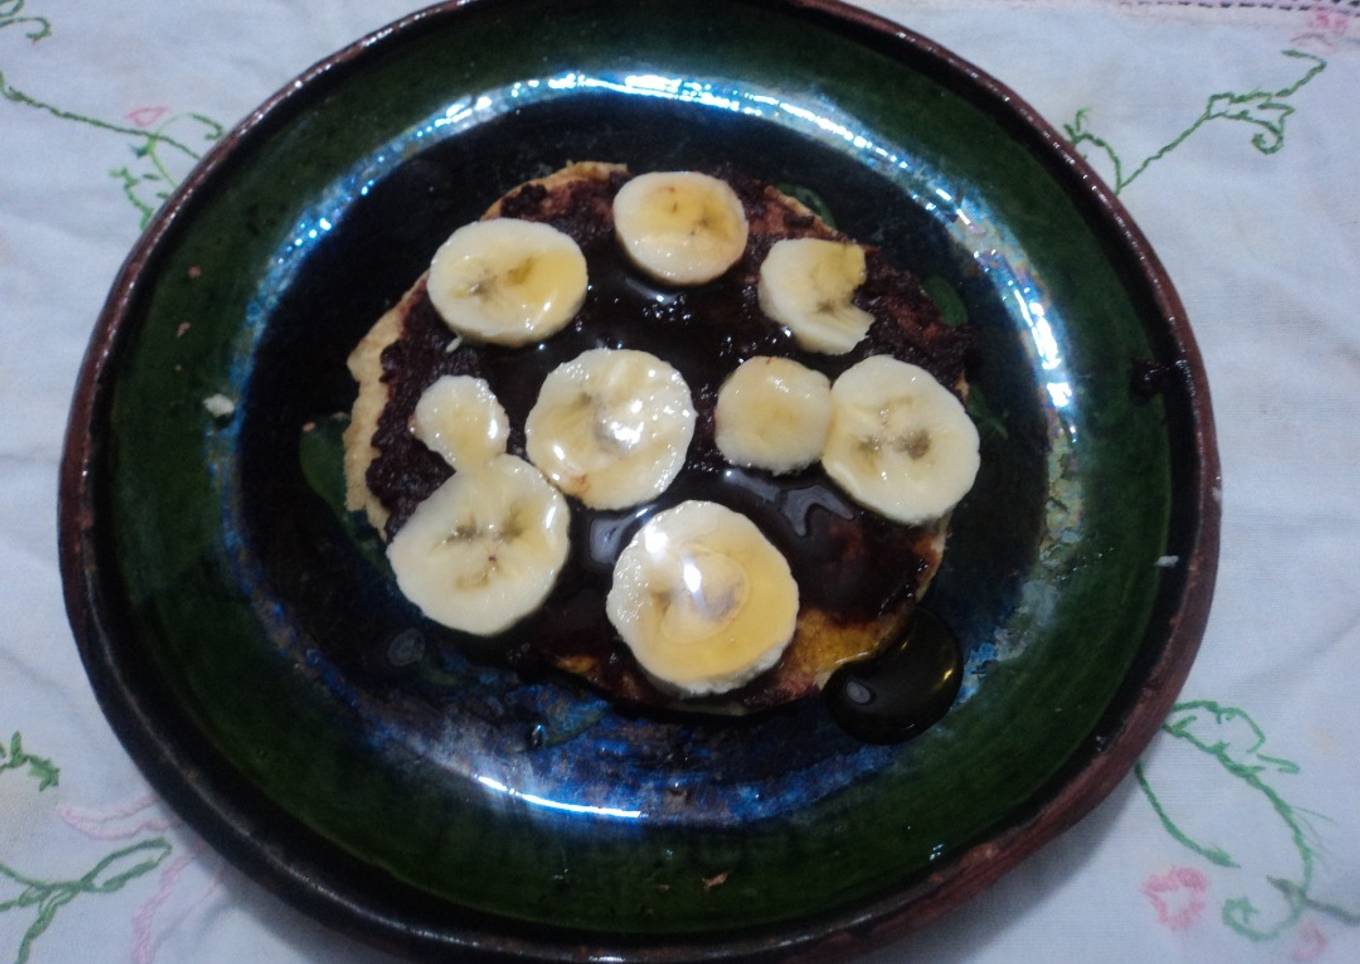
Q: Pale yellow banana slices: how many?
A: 9